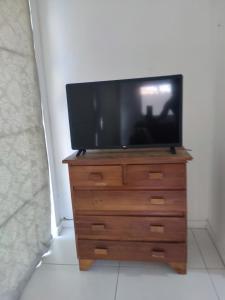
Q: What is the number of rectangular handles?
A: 7